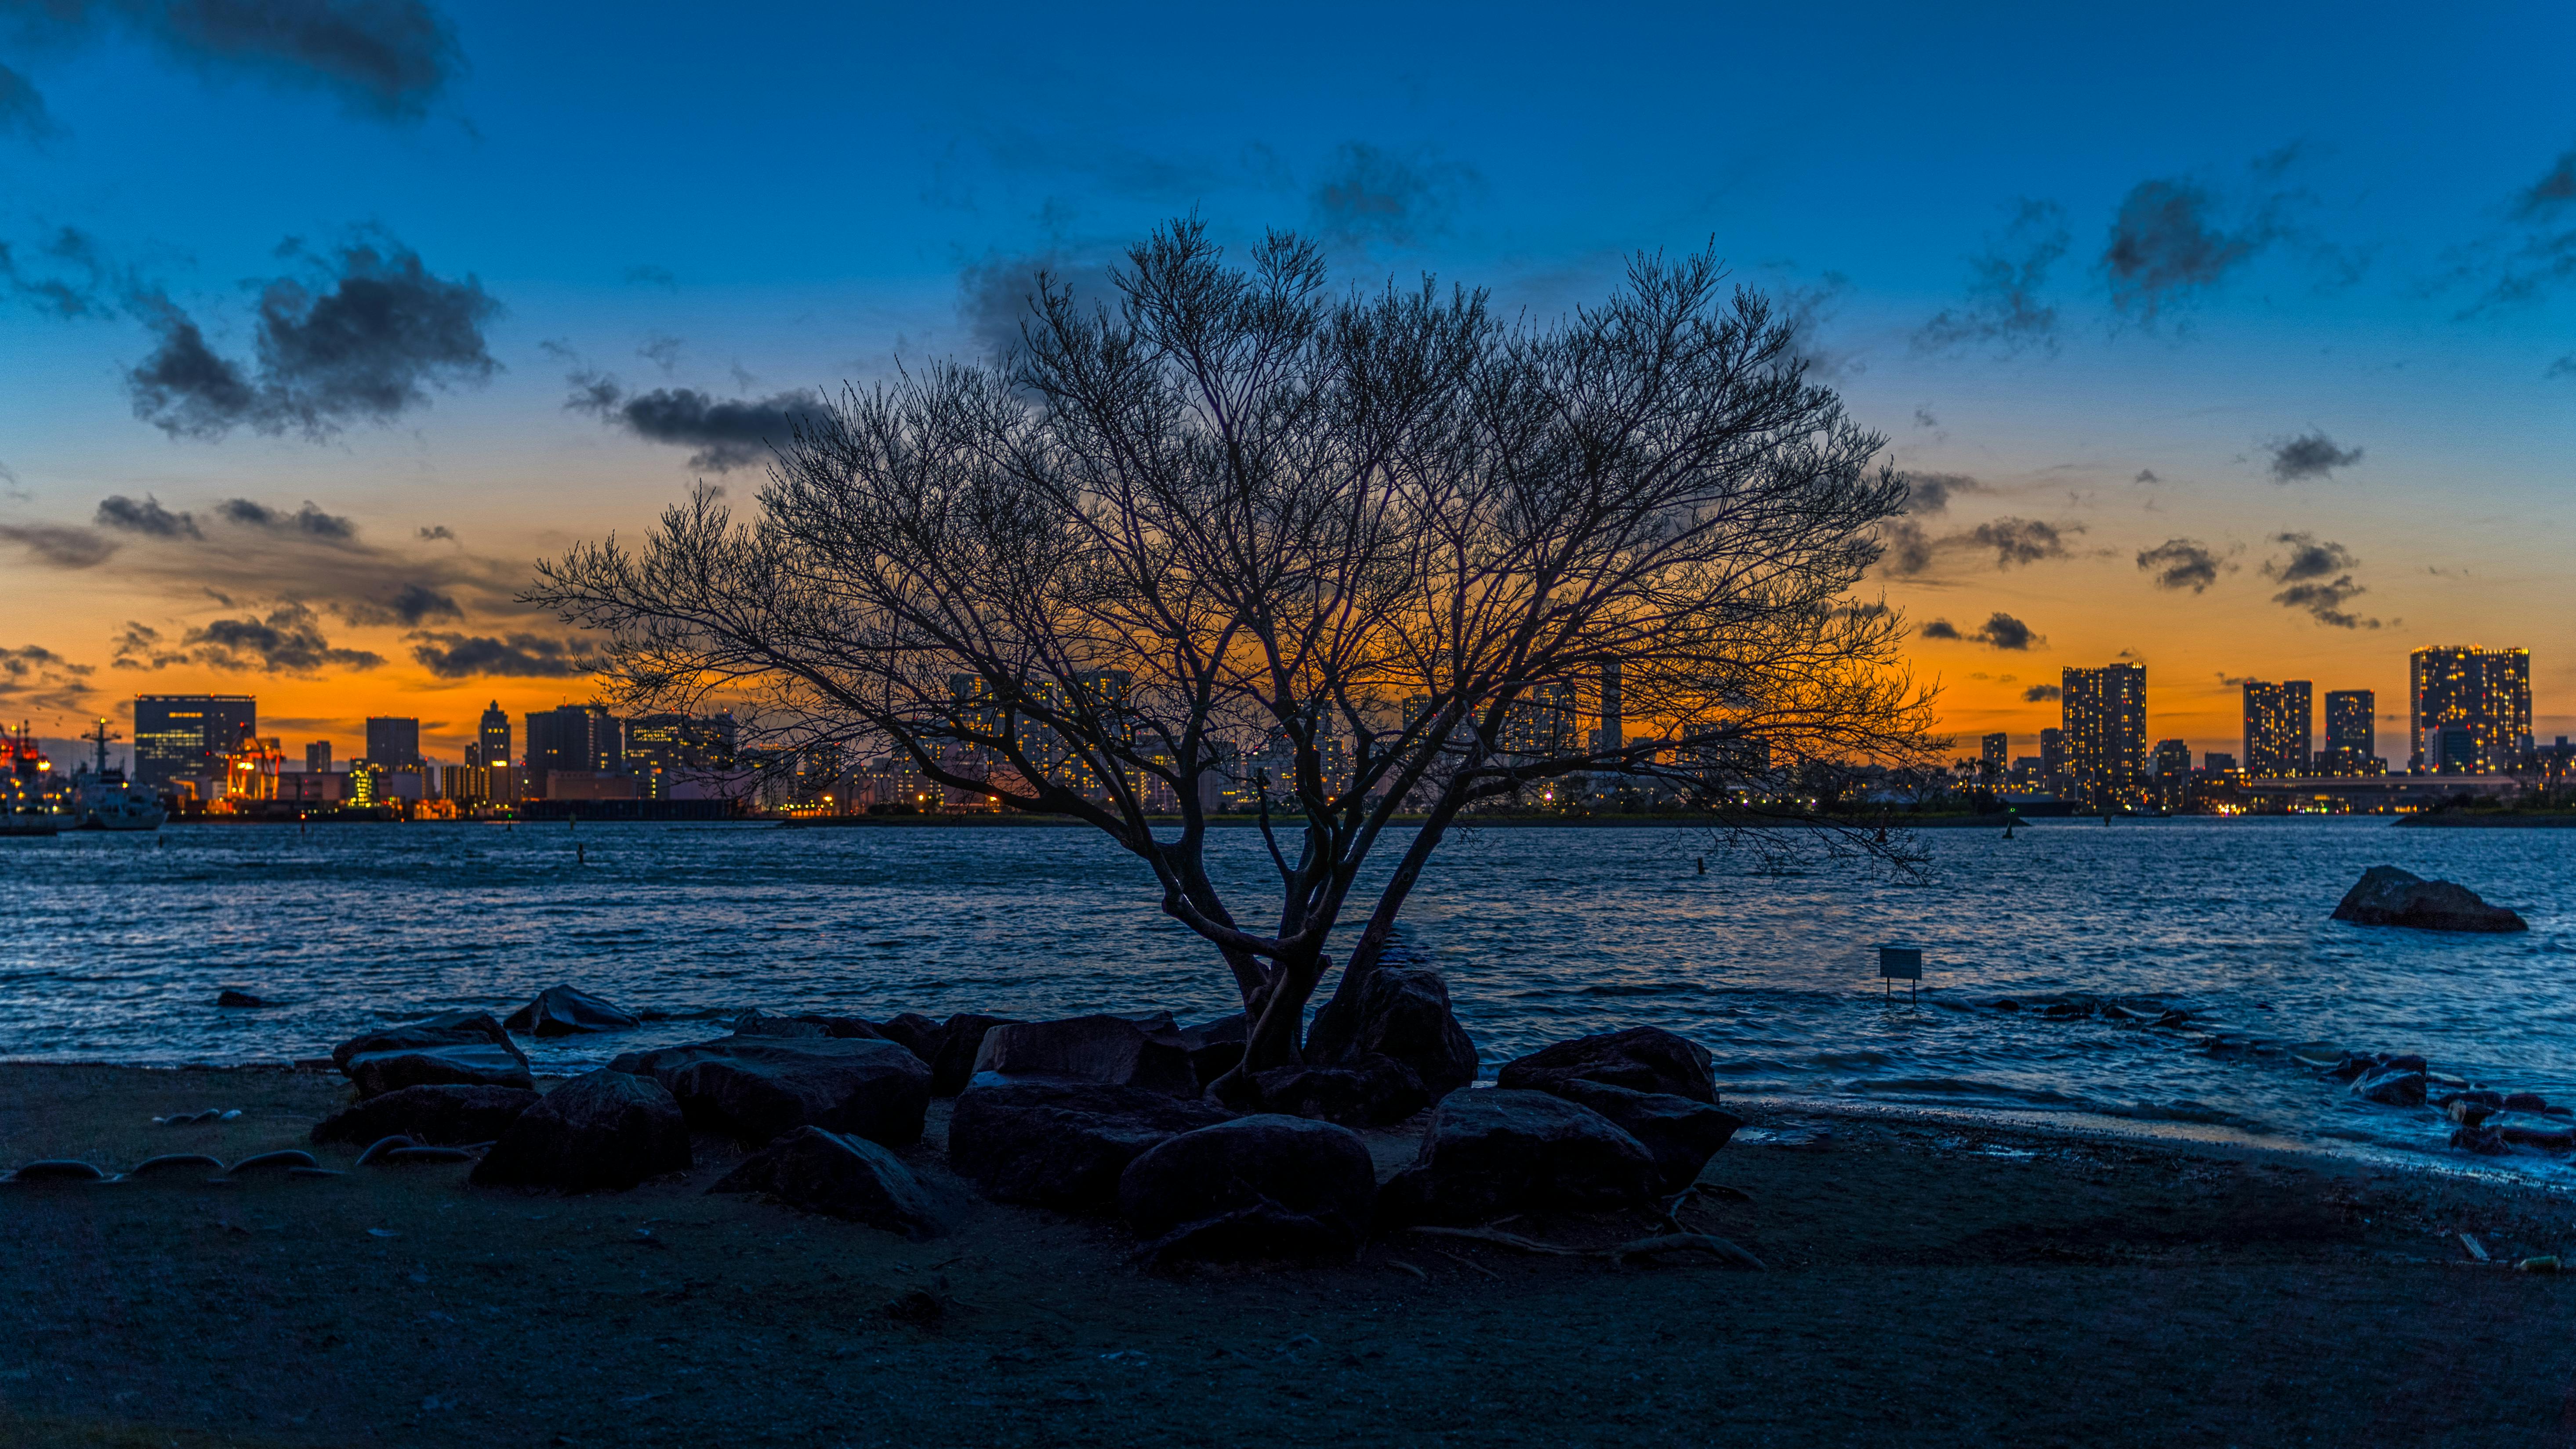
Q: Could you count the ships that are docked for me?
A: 2